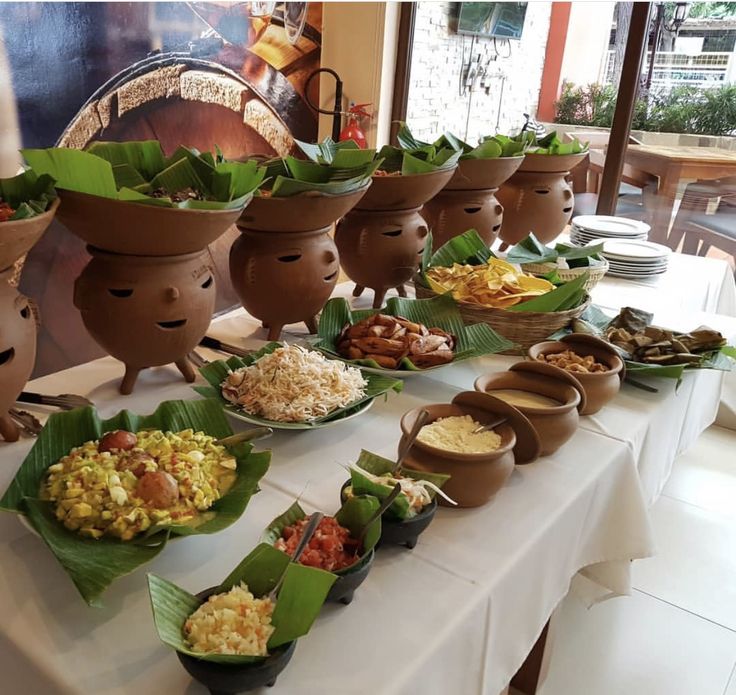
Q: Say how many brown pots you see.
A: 9